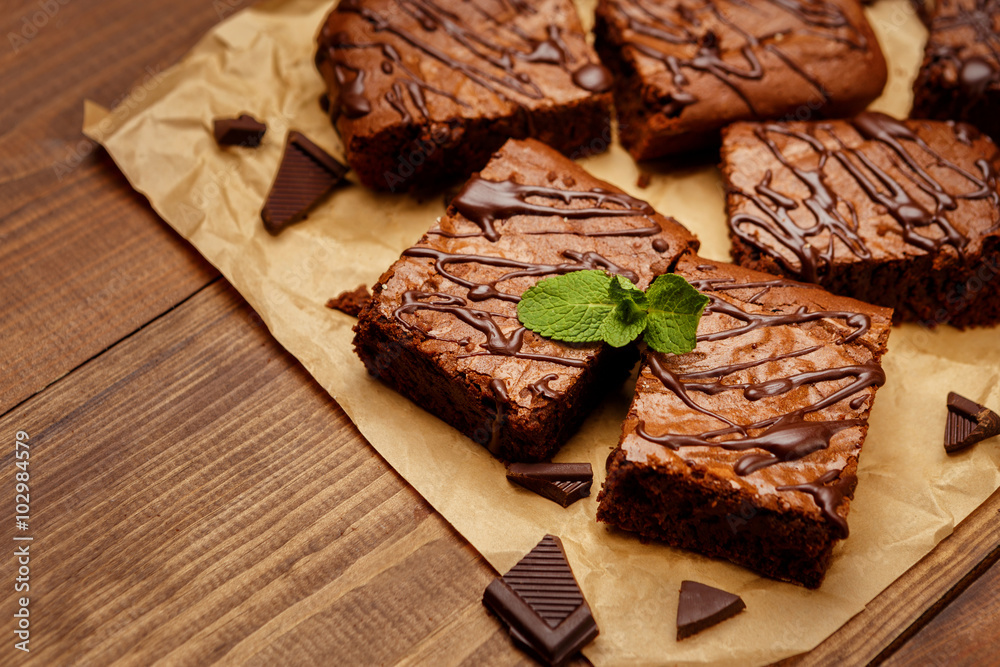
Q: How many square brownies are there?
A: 6